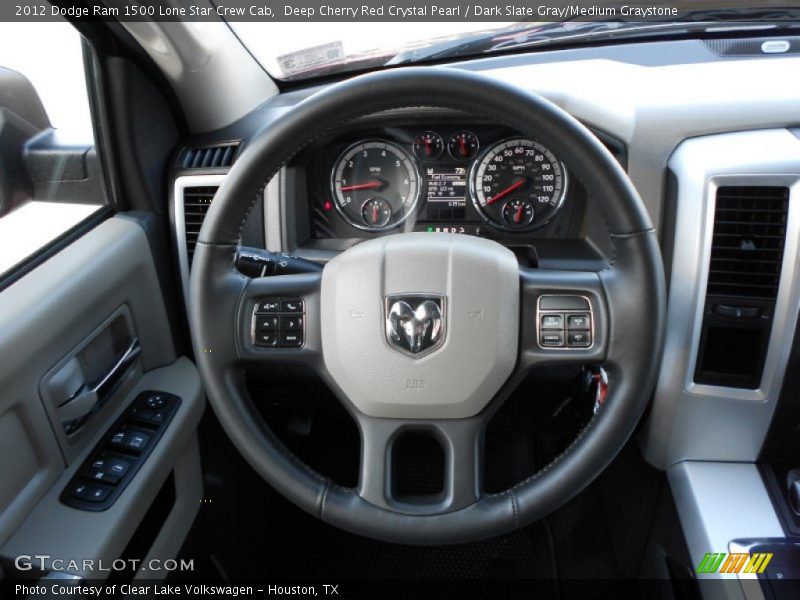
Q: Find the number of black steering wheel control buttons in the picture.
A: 10